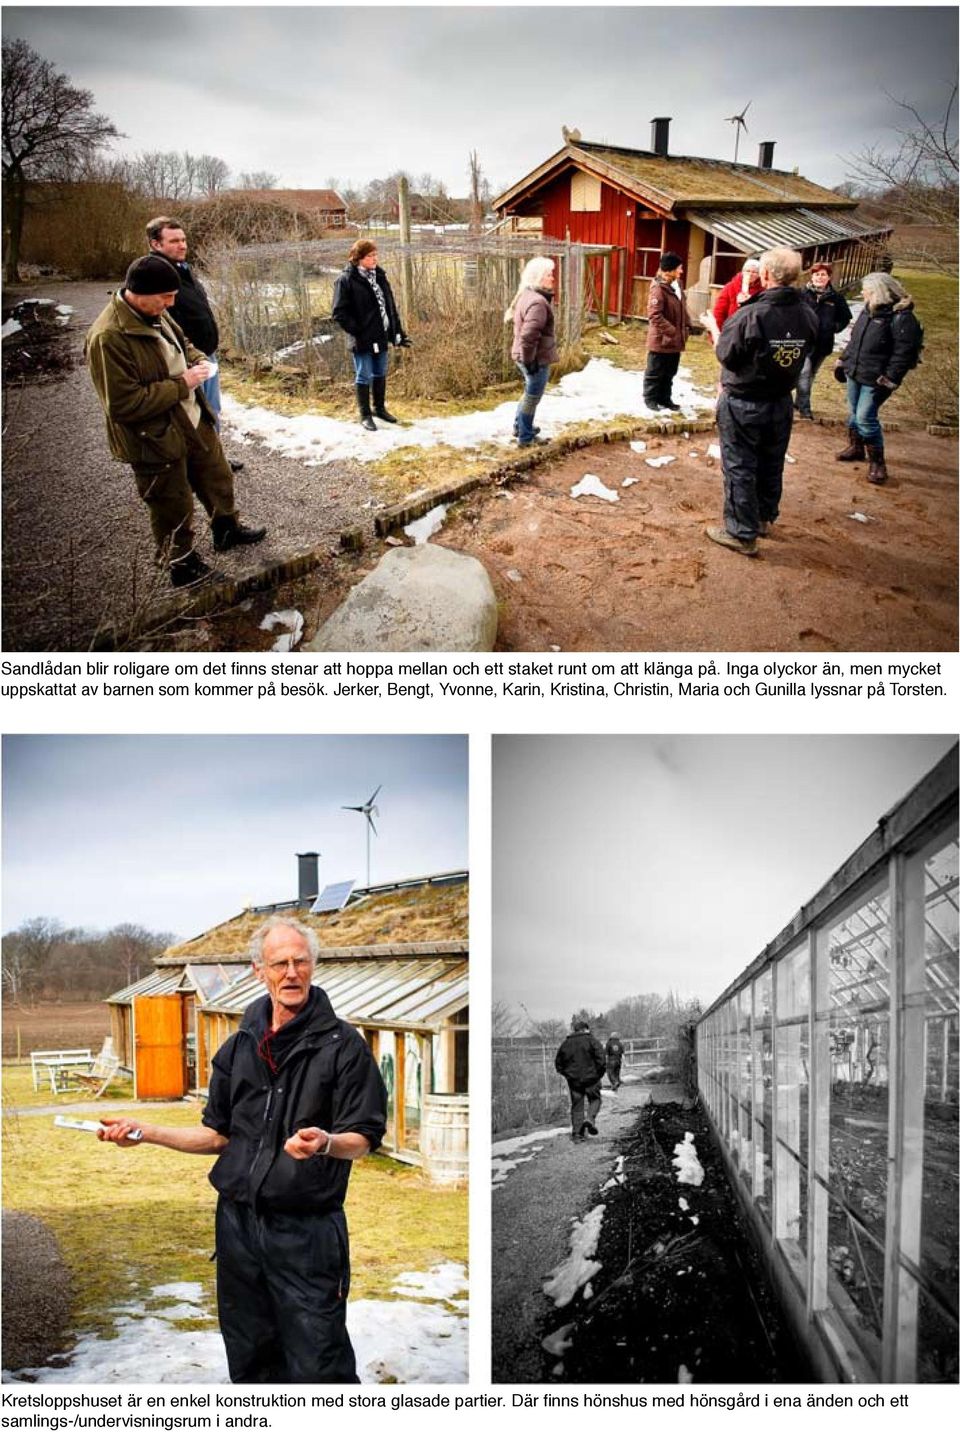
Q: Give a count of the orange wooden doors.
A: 1